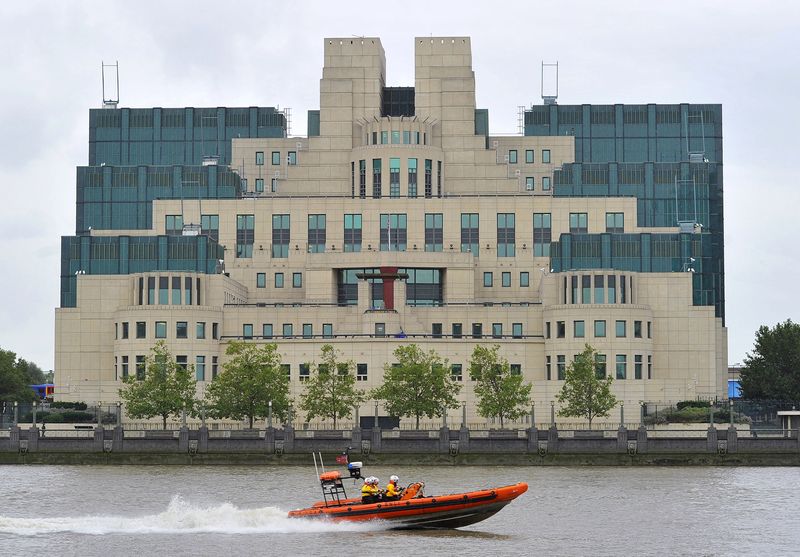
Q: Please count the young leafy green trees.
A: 6